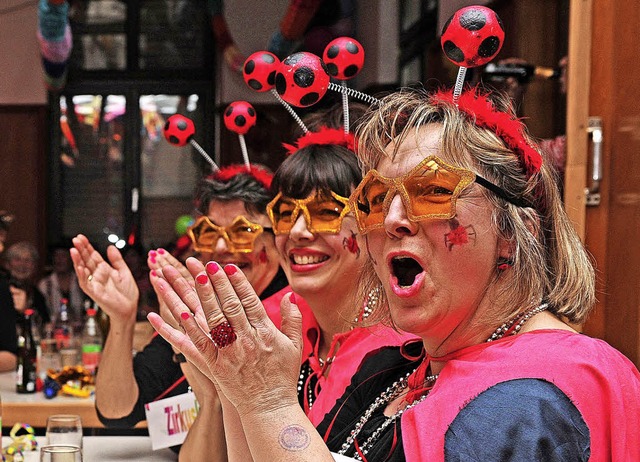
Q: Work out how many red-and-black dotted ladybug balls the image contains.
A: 6